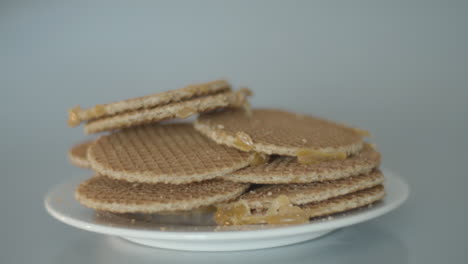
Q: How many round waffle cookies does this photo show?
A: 9